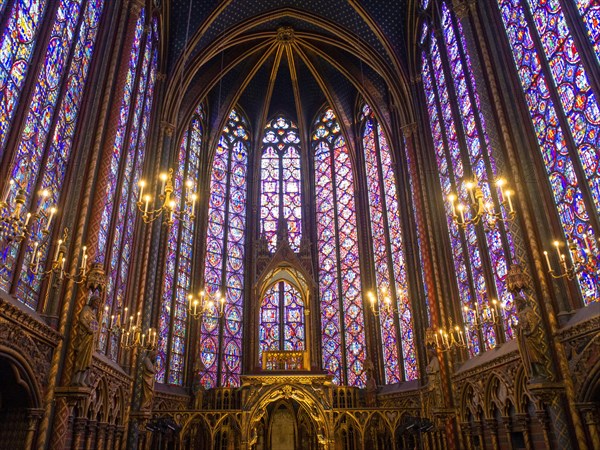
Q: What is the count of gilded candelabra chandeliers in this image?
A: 11